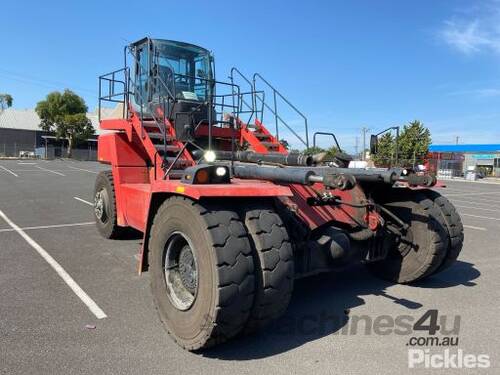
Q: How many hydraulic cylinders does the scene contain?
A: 2